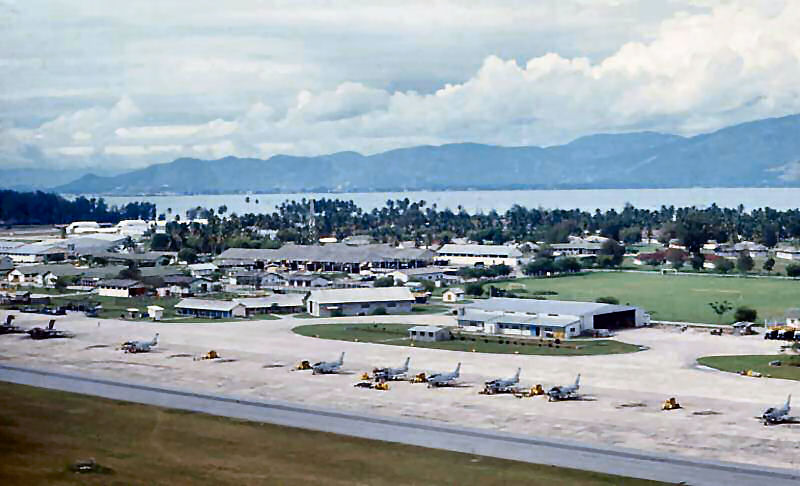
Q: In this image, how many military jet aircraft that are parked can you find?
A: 9